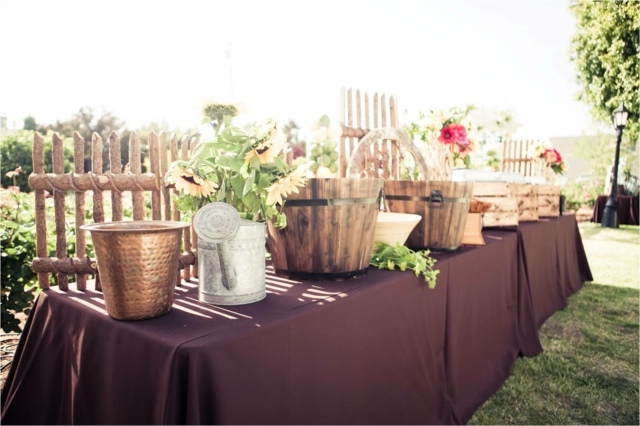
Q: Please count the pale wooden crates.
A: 3